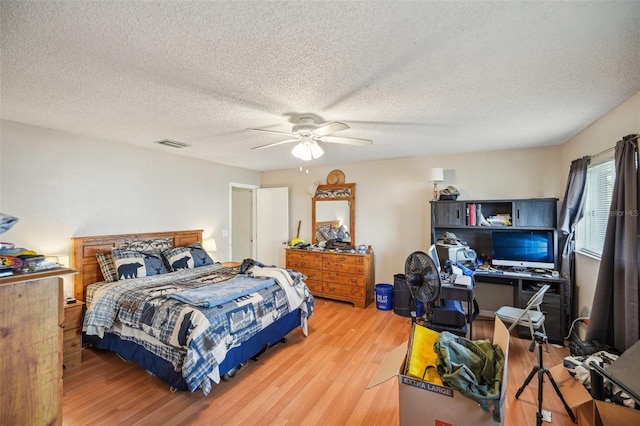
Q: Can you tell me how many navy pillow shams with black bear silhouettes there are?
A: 2